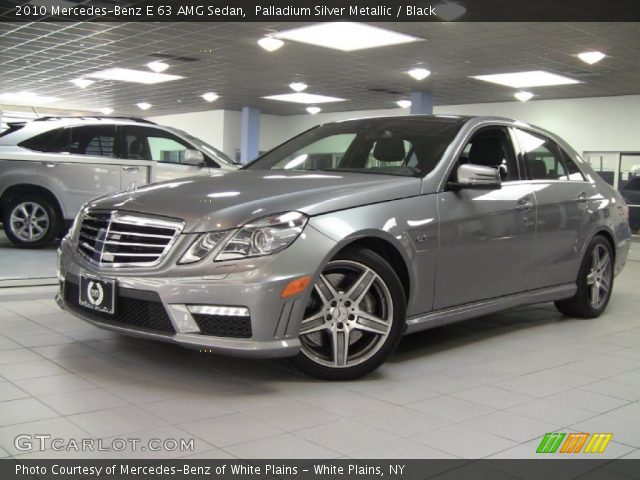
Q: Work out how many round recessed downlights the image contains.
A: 12